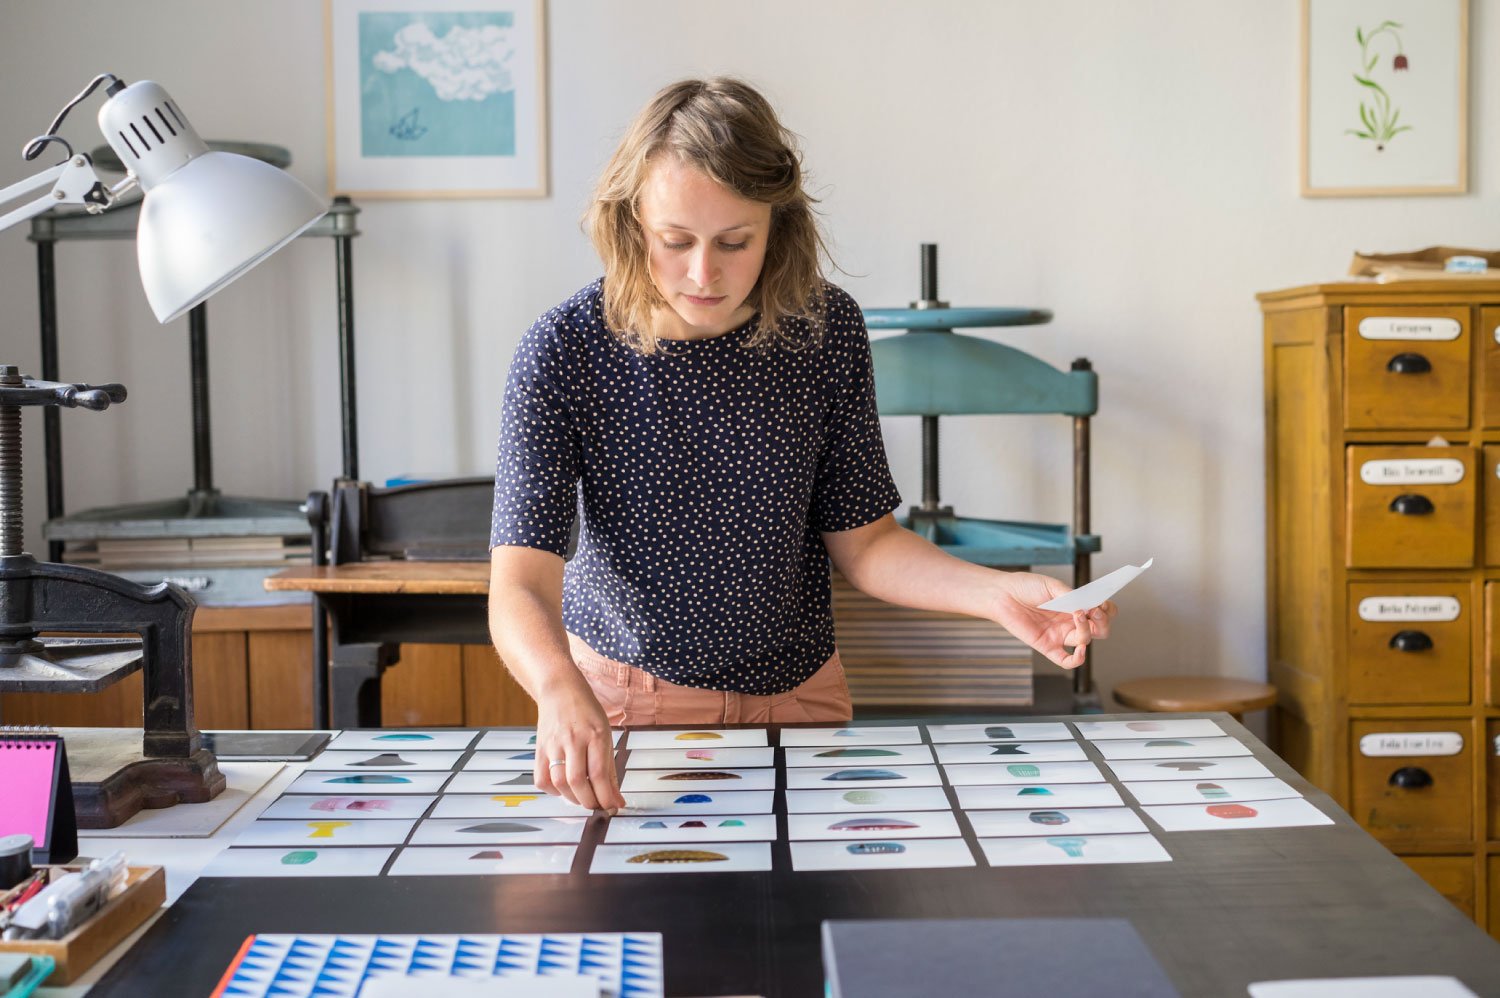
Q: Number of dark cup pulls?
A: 4